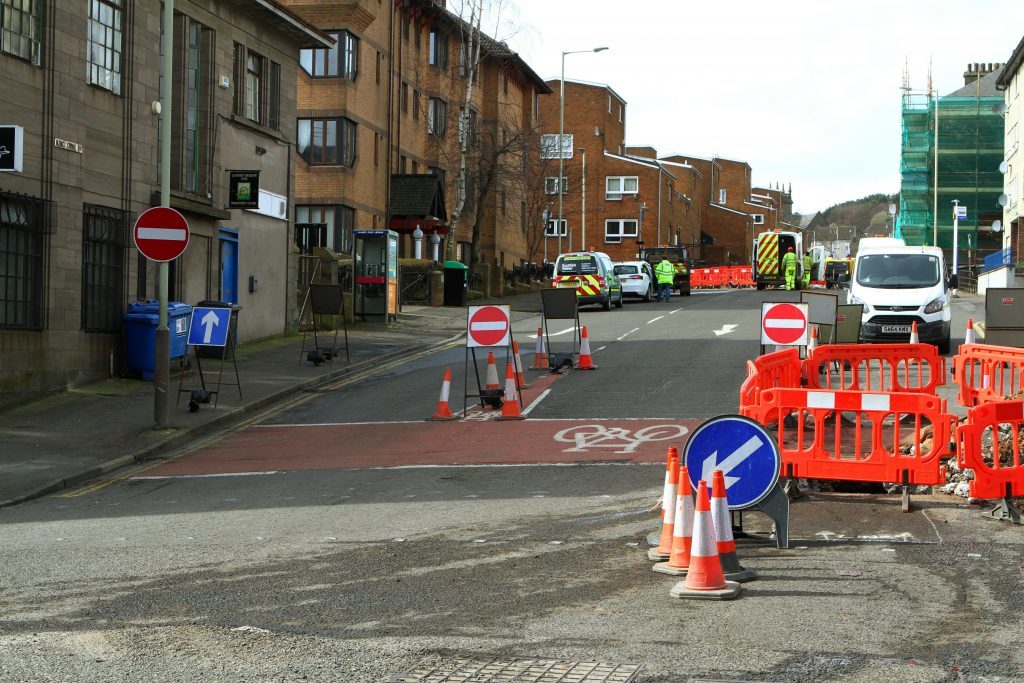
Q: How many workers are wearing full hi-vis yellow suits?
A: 2